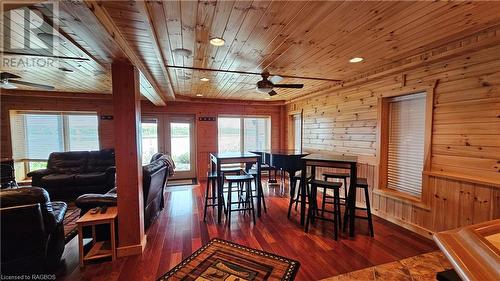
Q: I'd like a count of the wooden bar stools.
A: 8